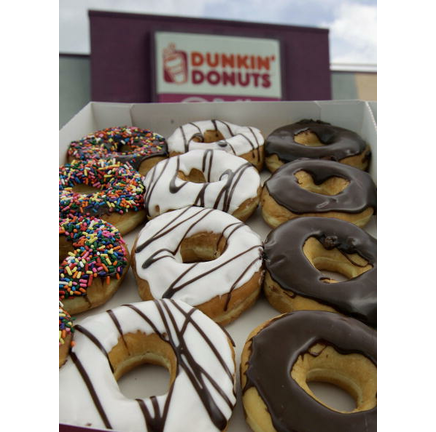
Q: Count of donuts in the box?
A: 12